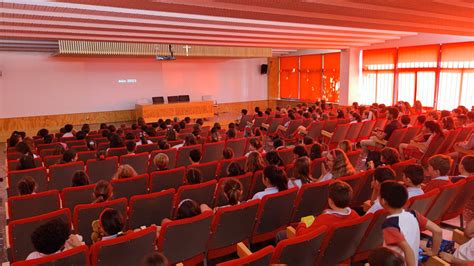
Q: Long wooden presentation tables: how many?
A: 1